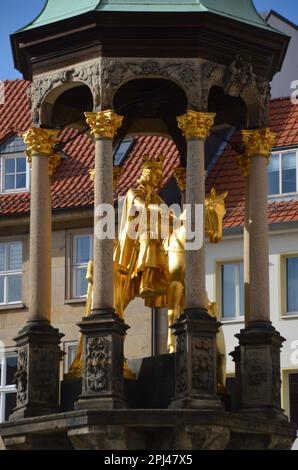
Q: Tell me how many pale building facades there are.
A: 2